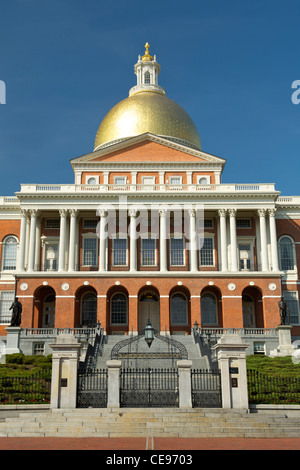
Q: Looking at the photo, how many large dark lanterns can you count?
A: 1